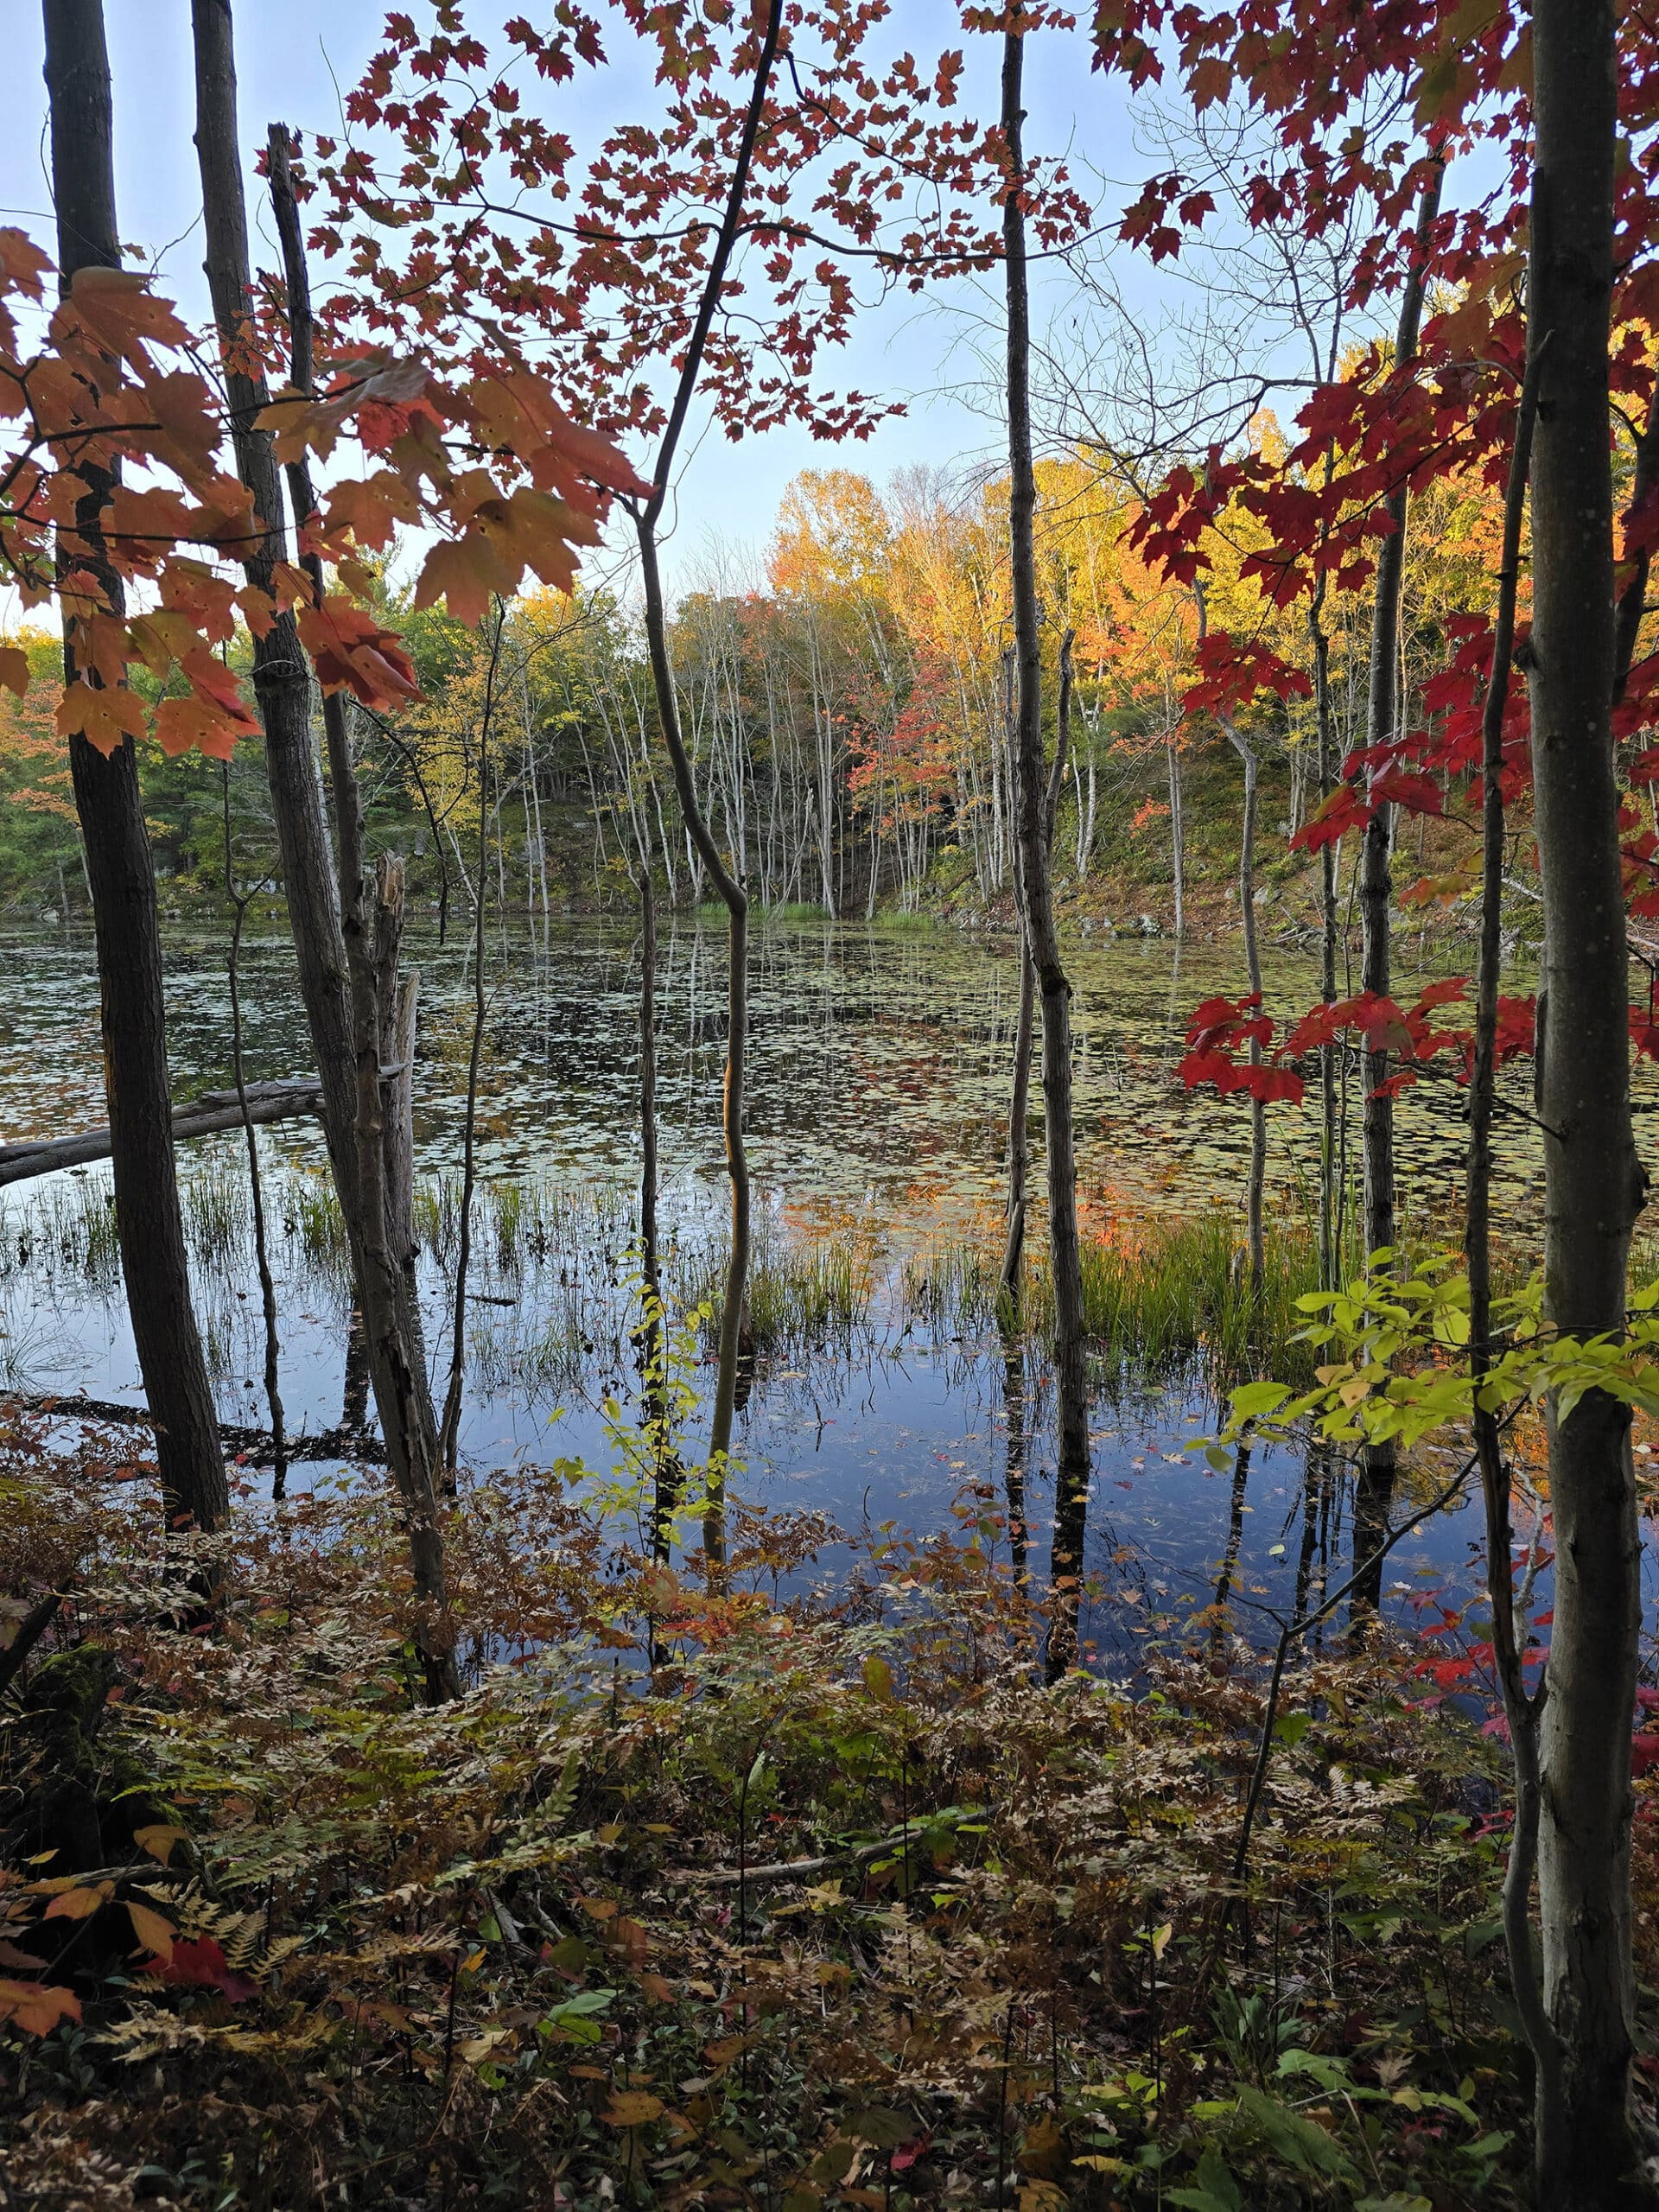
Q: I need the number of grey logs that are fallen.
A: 1